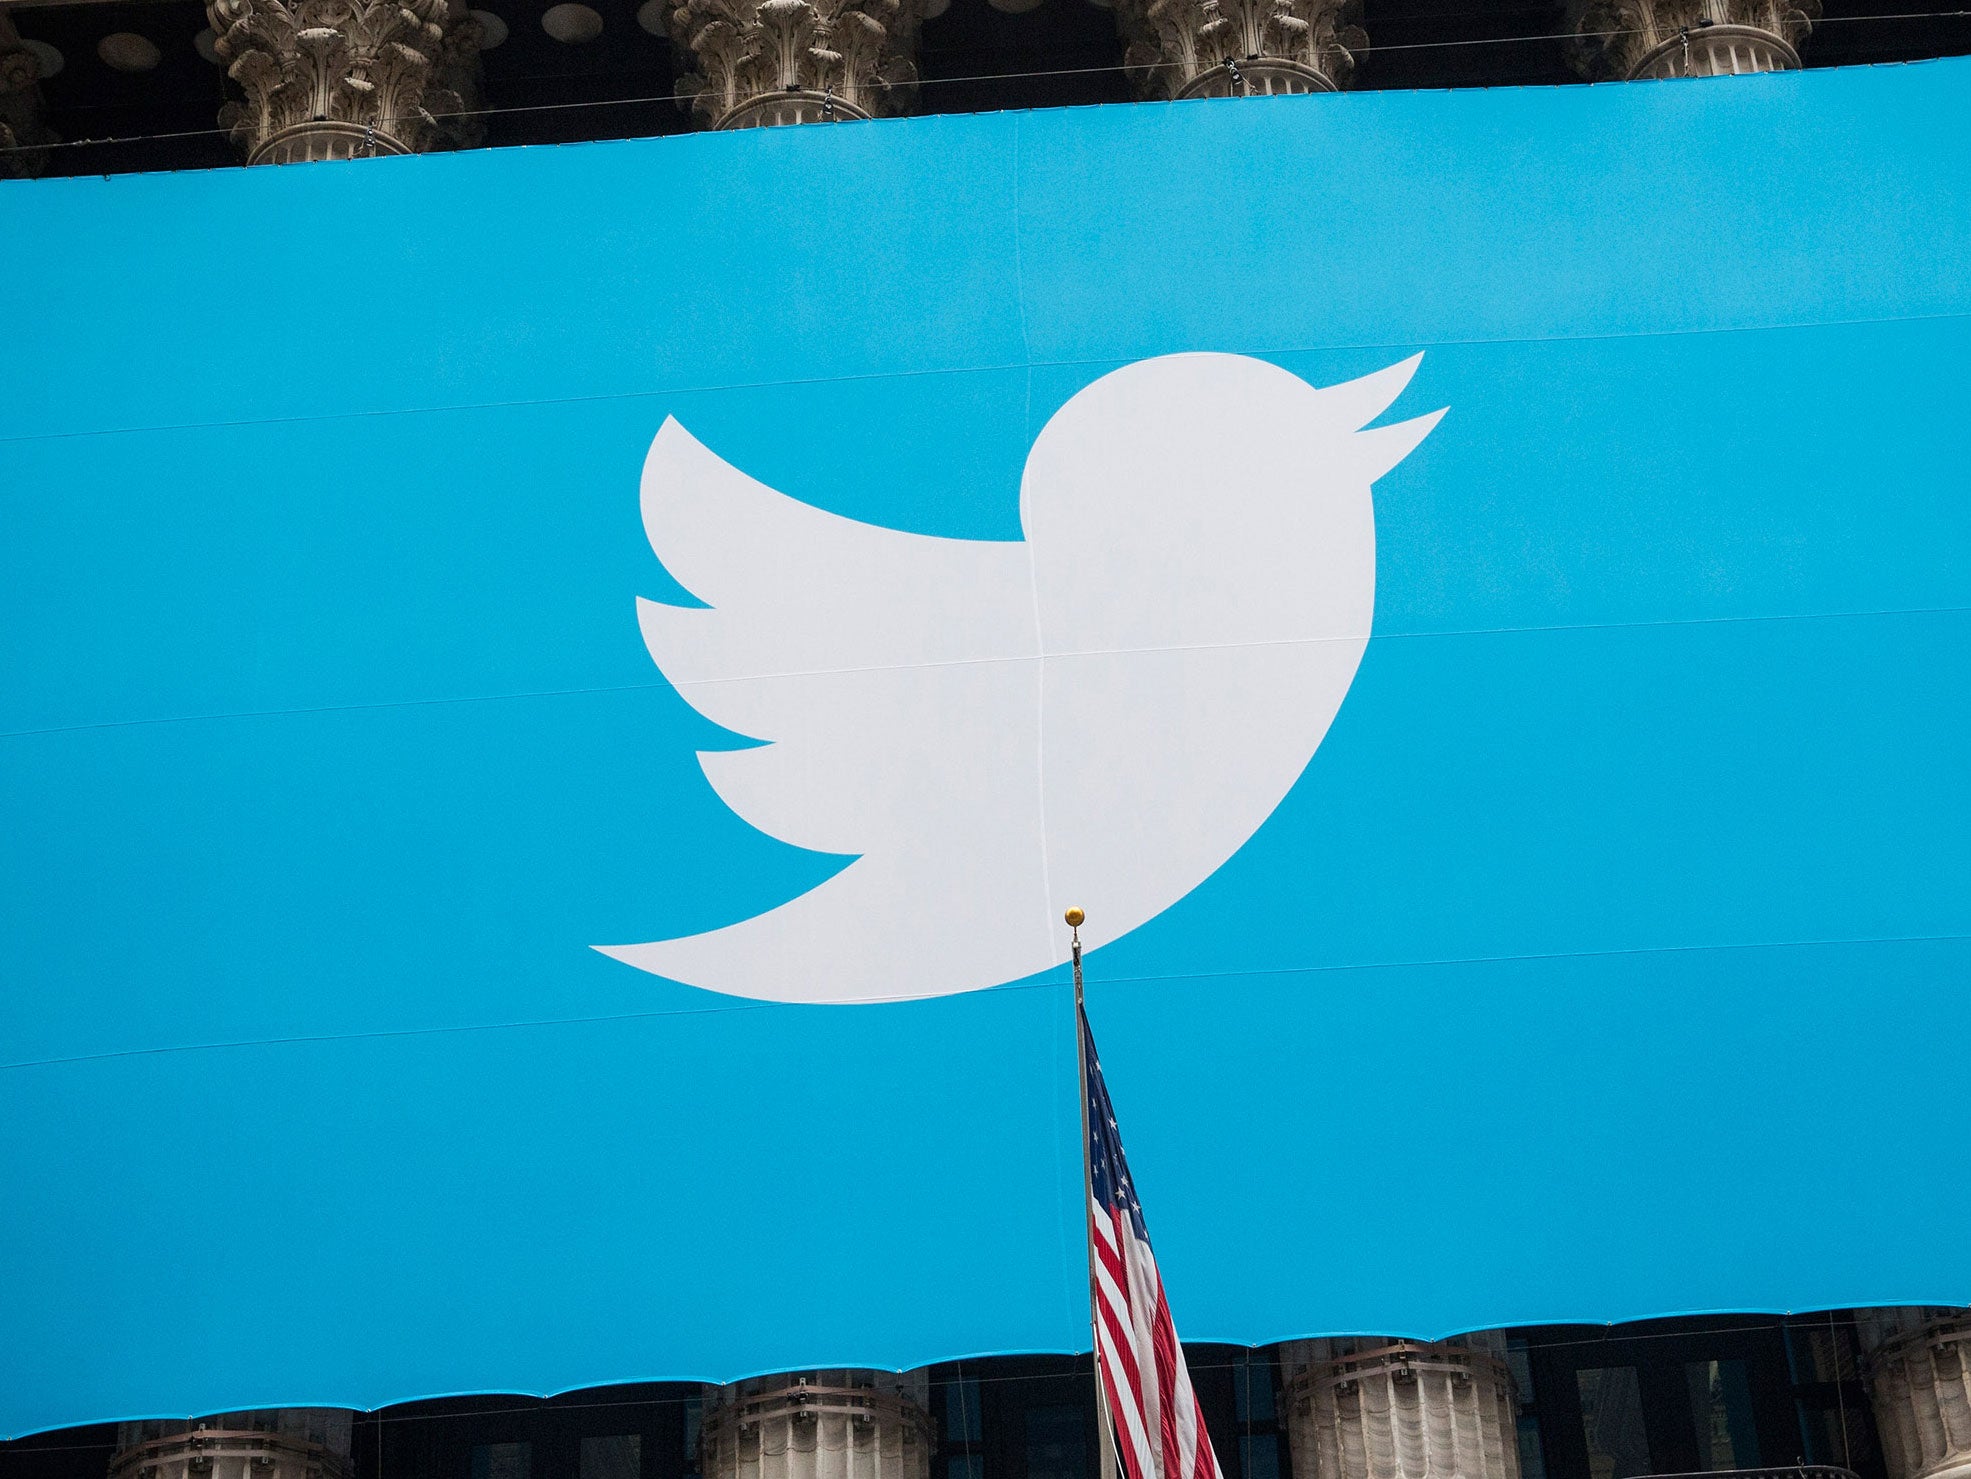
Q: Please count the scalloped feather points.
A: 3